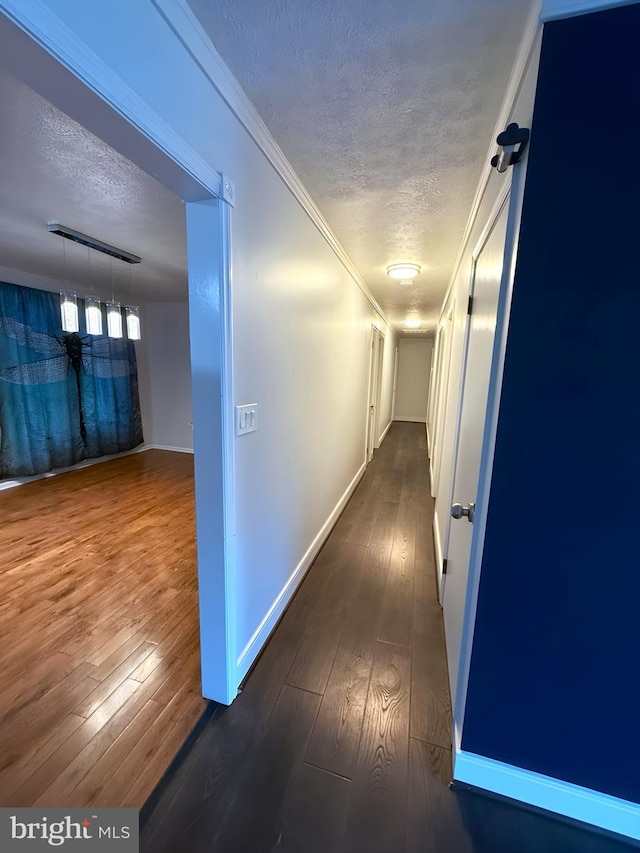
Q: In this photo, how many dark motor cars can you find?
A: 0